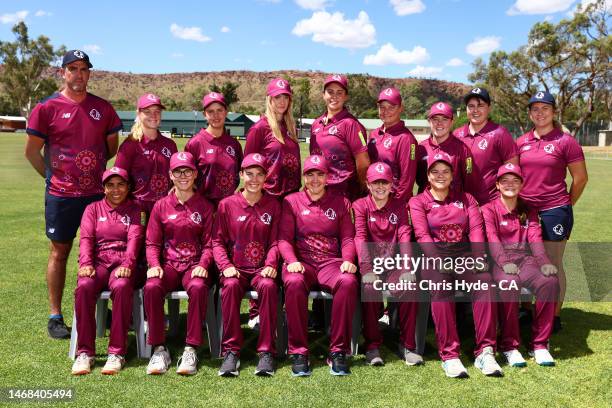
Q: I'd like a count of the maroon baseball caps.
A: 13